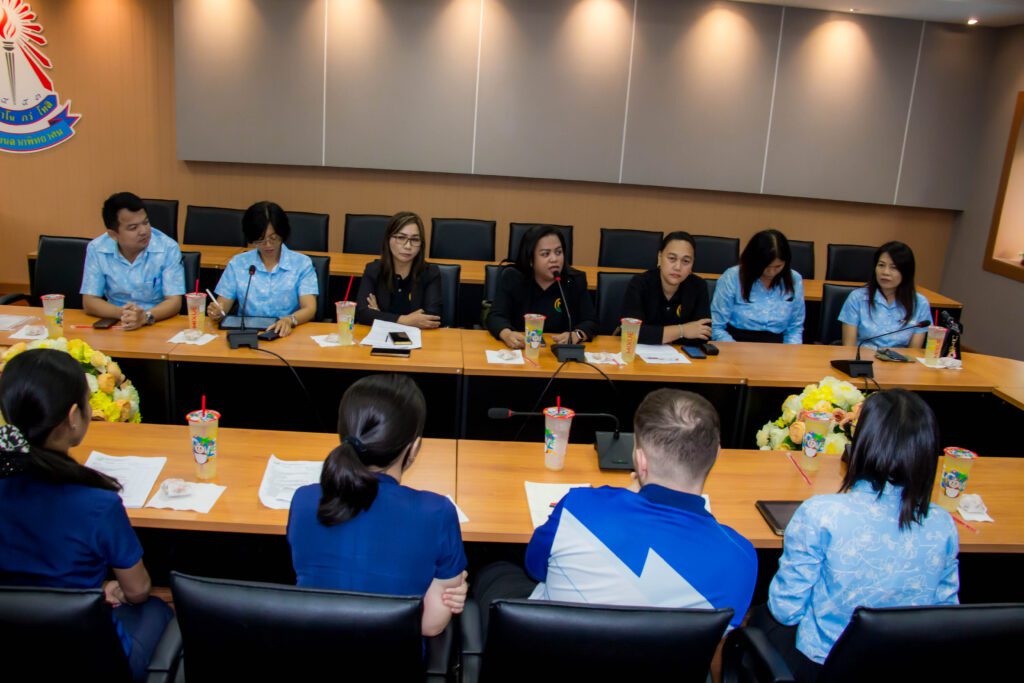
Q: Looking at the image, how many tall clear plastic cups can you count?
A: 10